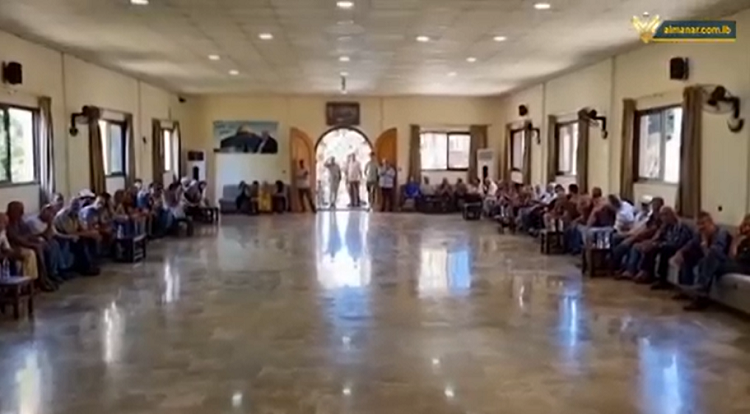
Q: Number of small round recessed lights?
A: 12